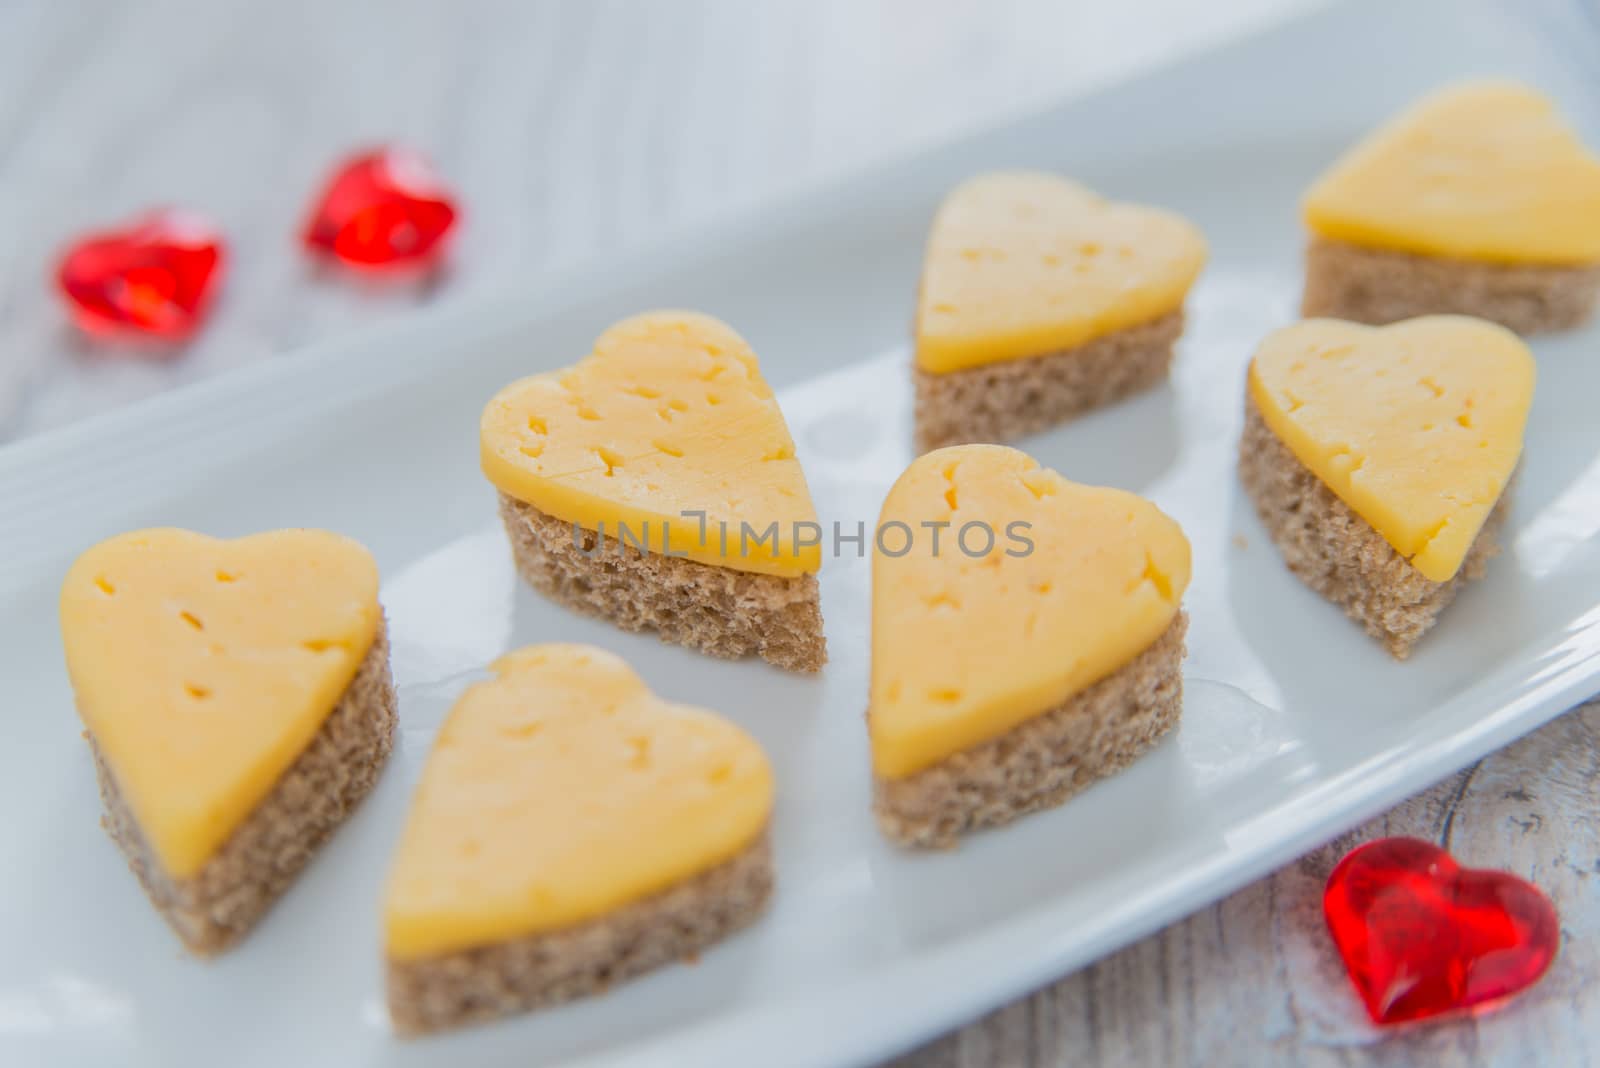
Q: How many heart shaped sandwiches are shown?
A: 7